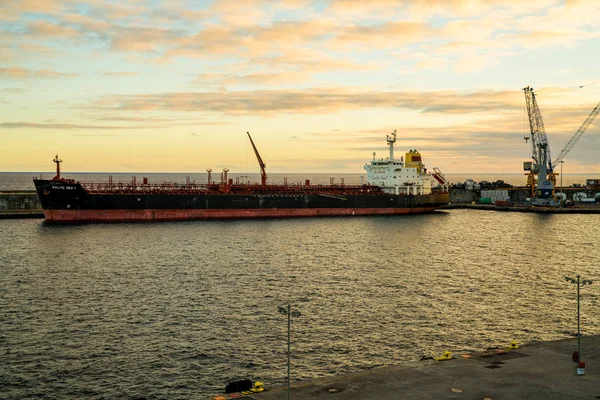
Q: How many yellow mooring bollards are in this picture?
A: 3